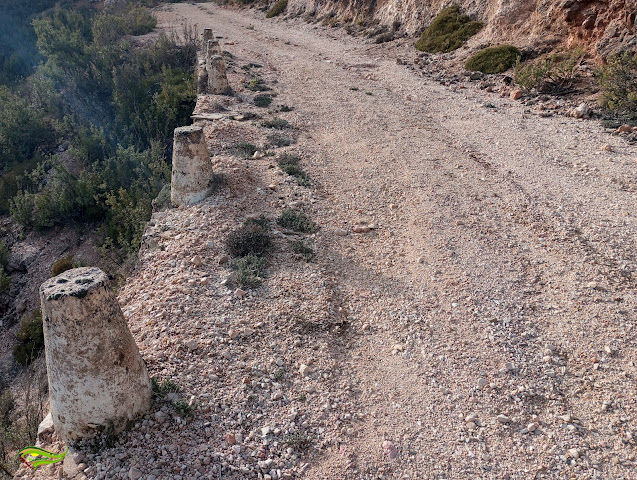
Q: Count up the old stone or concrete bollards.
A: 5